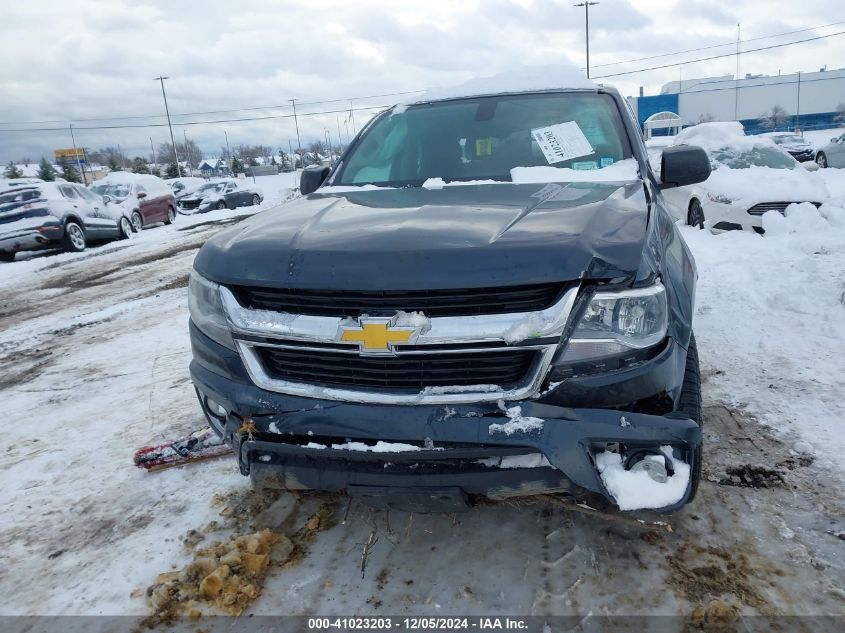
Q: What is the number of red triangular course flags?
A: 0